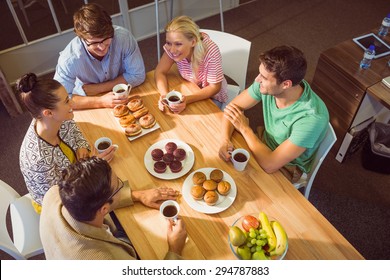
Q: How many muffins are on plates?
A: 12